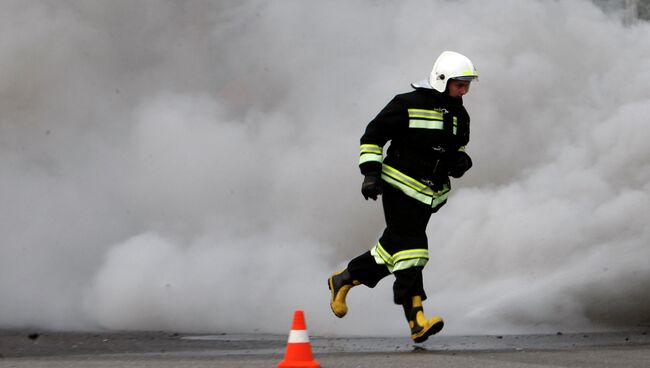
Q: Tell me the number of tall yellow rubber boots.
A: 2